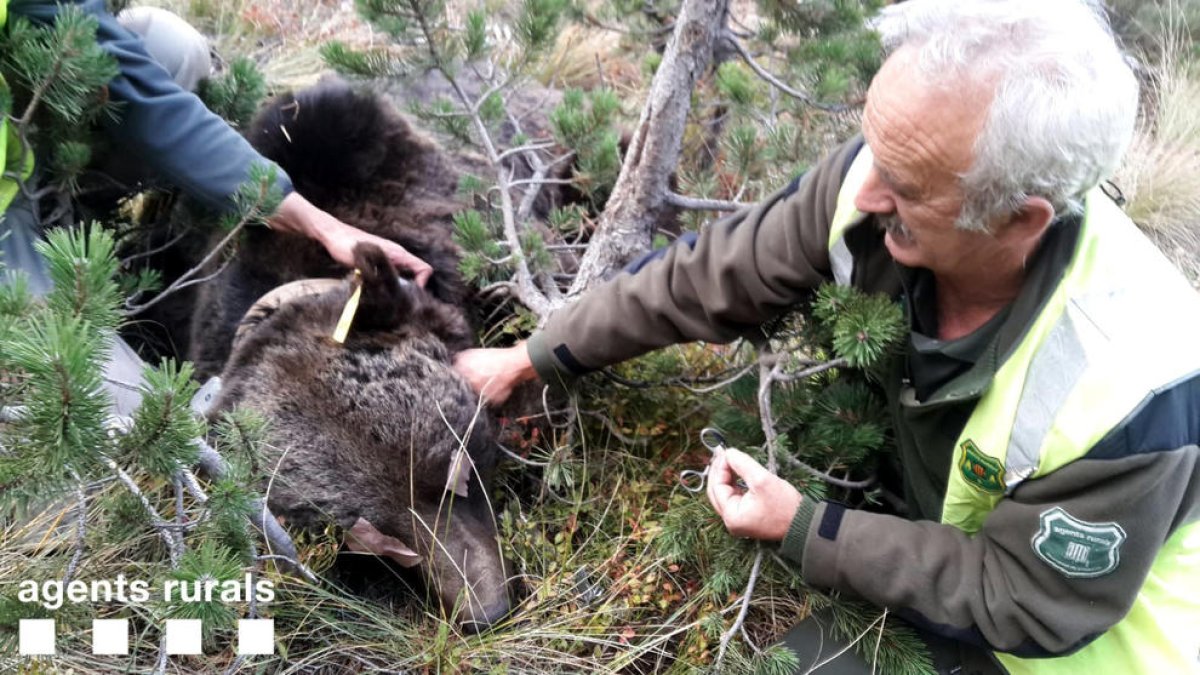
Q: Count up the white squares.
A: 4